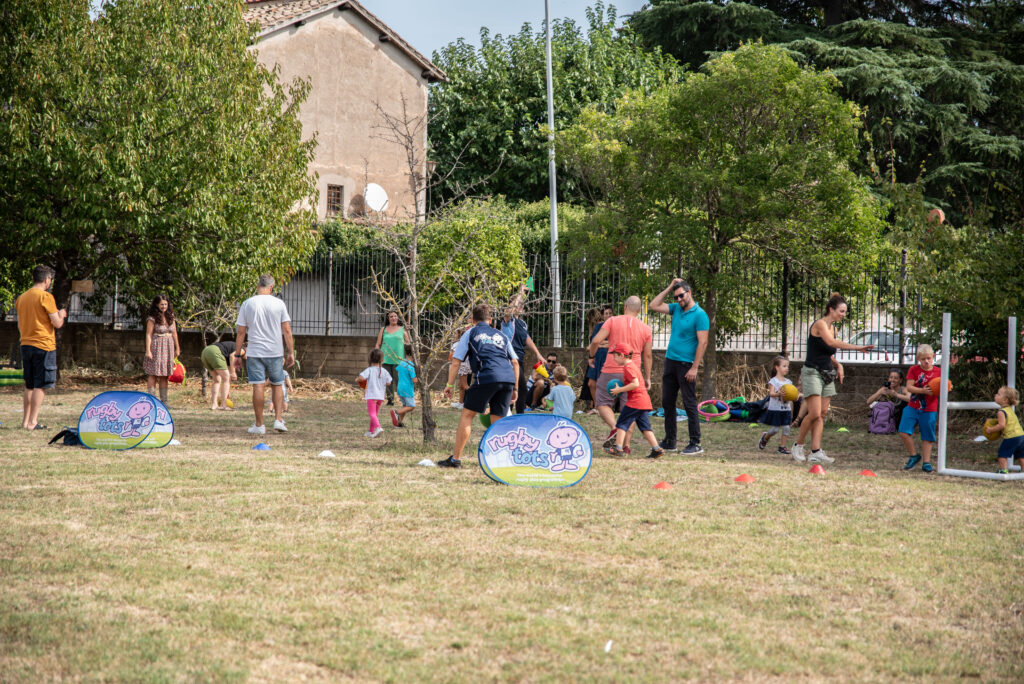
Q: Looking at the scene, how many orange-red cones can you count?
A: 4